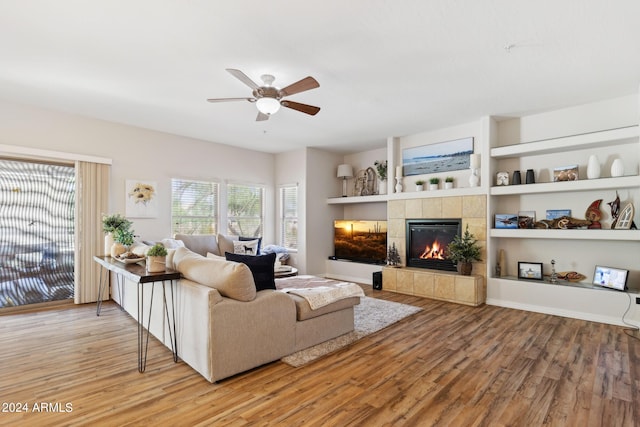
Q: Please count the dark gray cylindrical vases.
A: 2